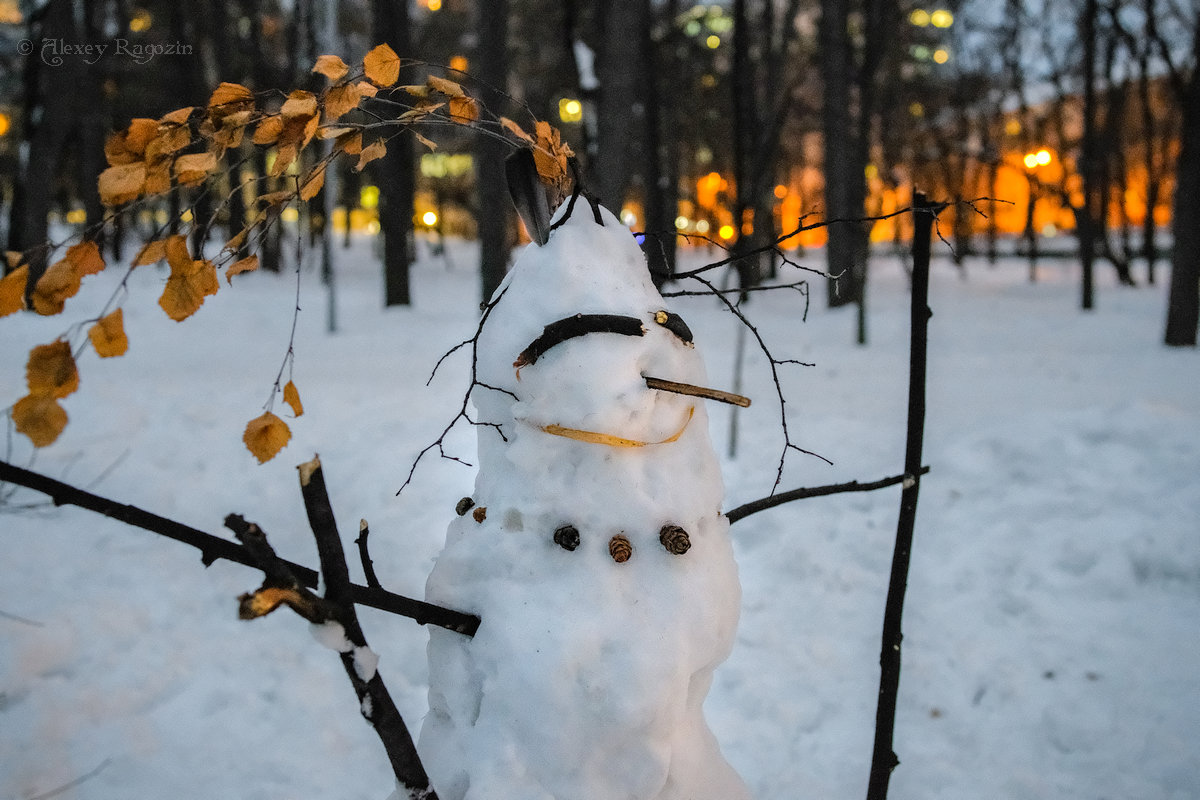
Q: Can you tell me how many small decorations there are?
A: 5